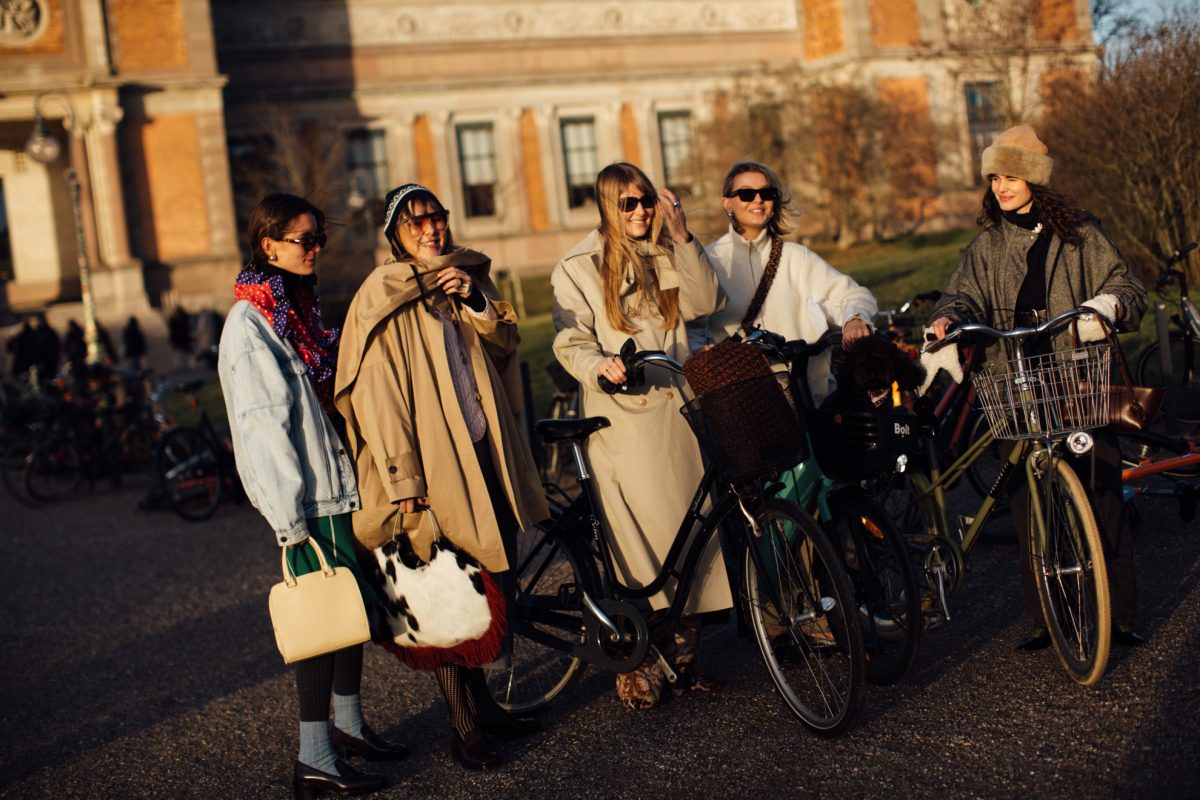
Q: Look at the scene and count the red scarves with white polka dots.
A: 1